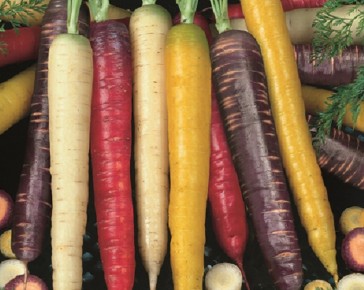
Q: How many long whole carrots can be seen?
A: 8